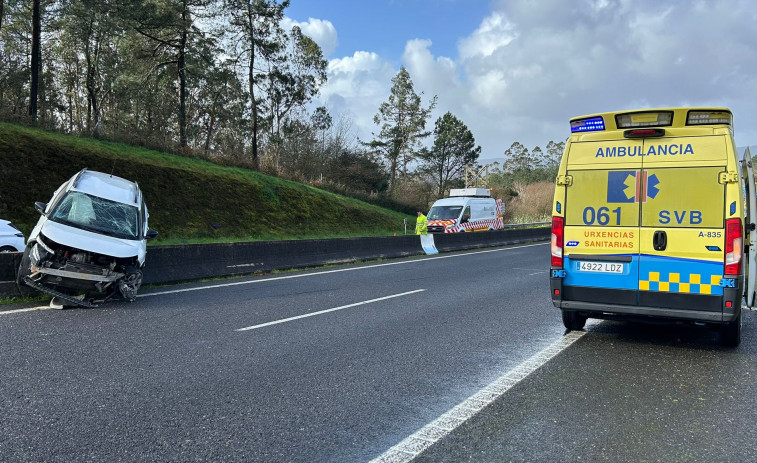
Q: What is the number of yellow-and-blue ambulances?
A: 1